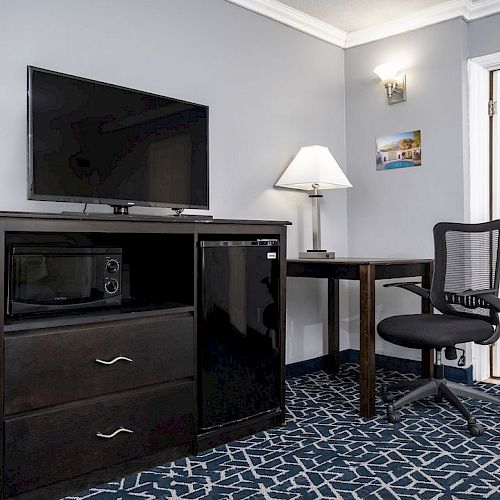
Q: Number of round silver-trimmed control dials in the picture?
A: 2